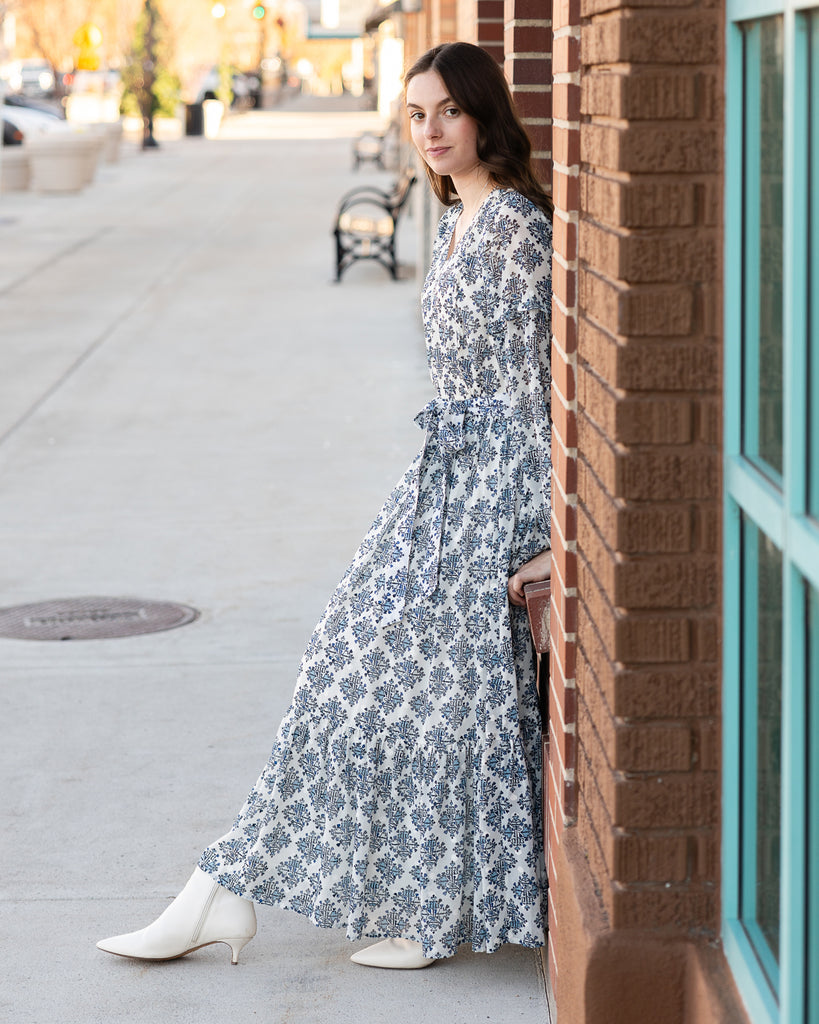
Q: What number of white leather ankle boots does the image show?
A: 2